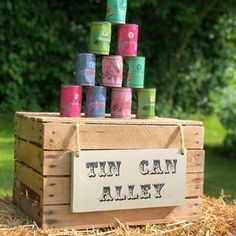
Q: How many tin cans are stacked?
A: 10